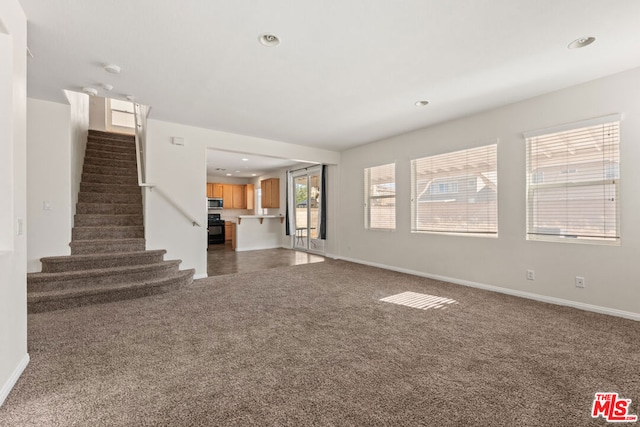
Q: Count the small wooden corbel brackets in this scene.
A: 3